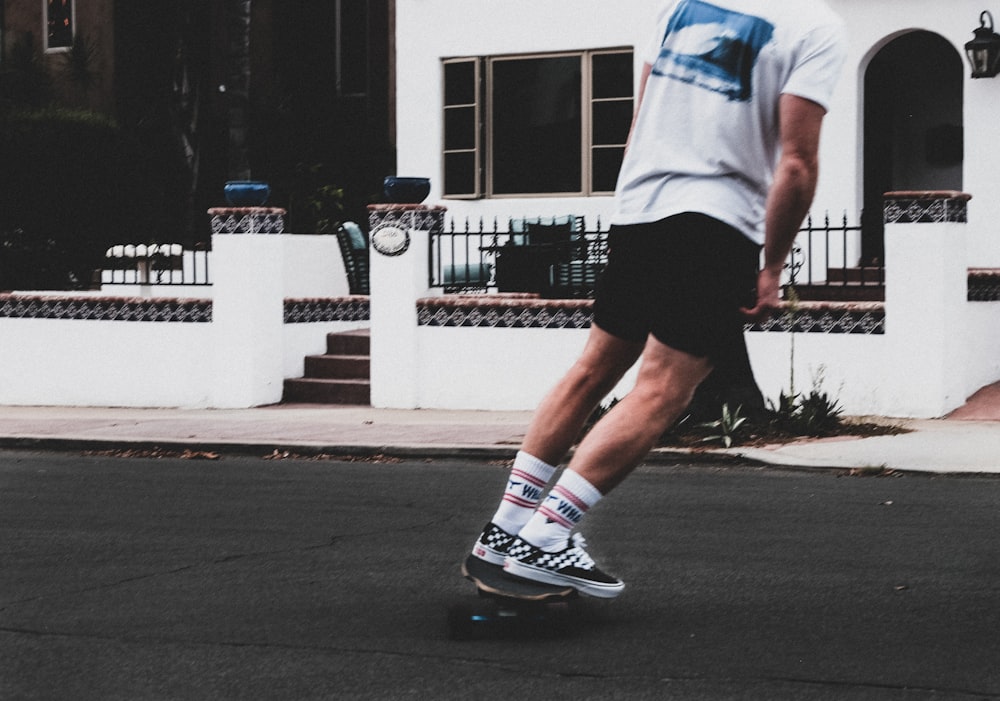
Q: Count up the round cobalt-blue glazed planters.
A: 2